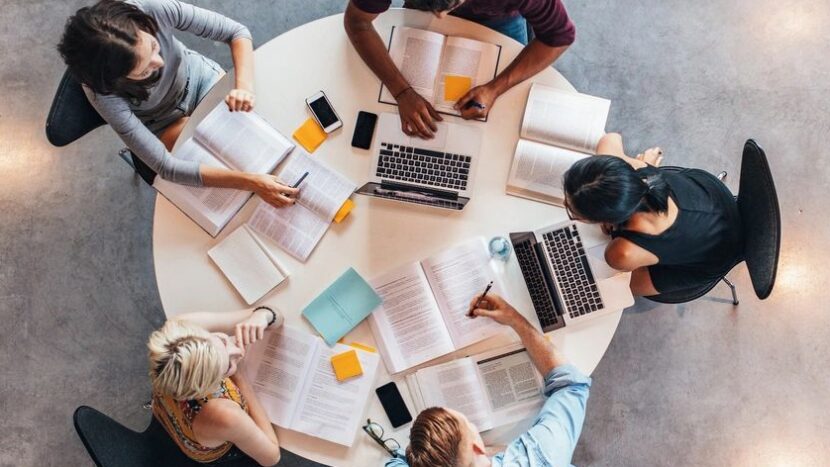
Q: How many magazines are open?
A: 7